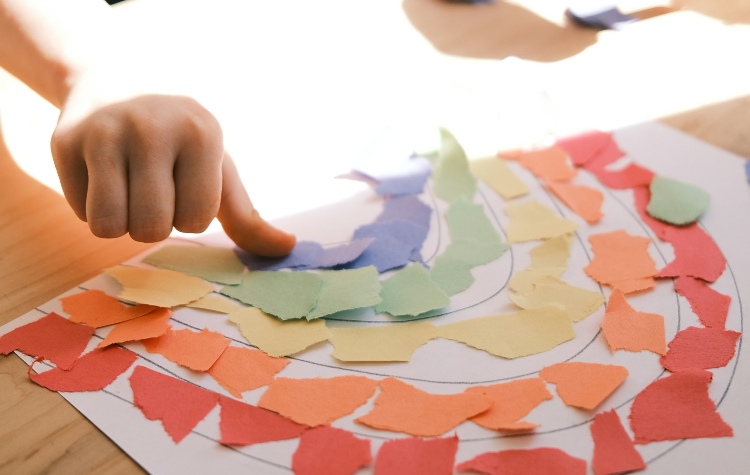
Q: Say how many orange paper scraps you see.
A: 12